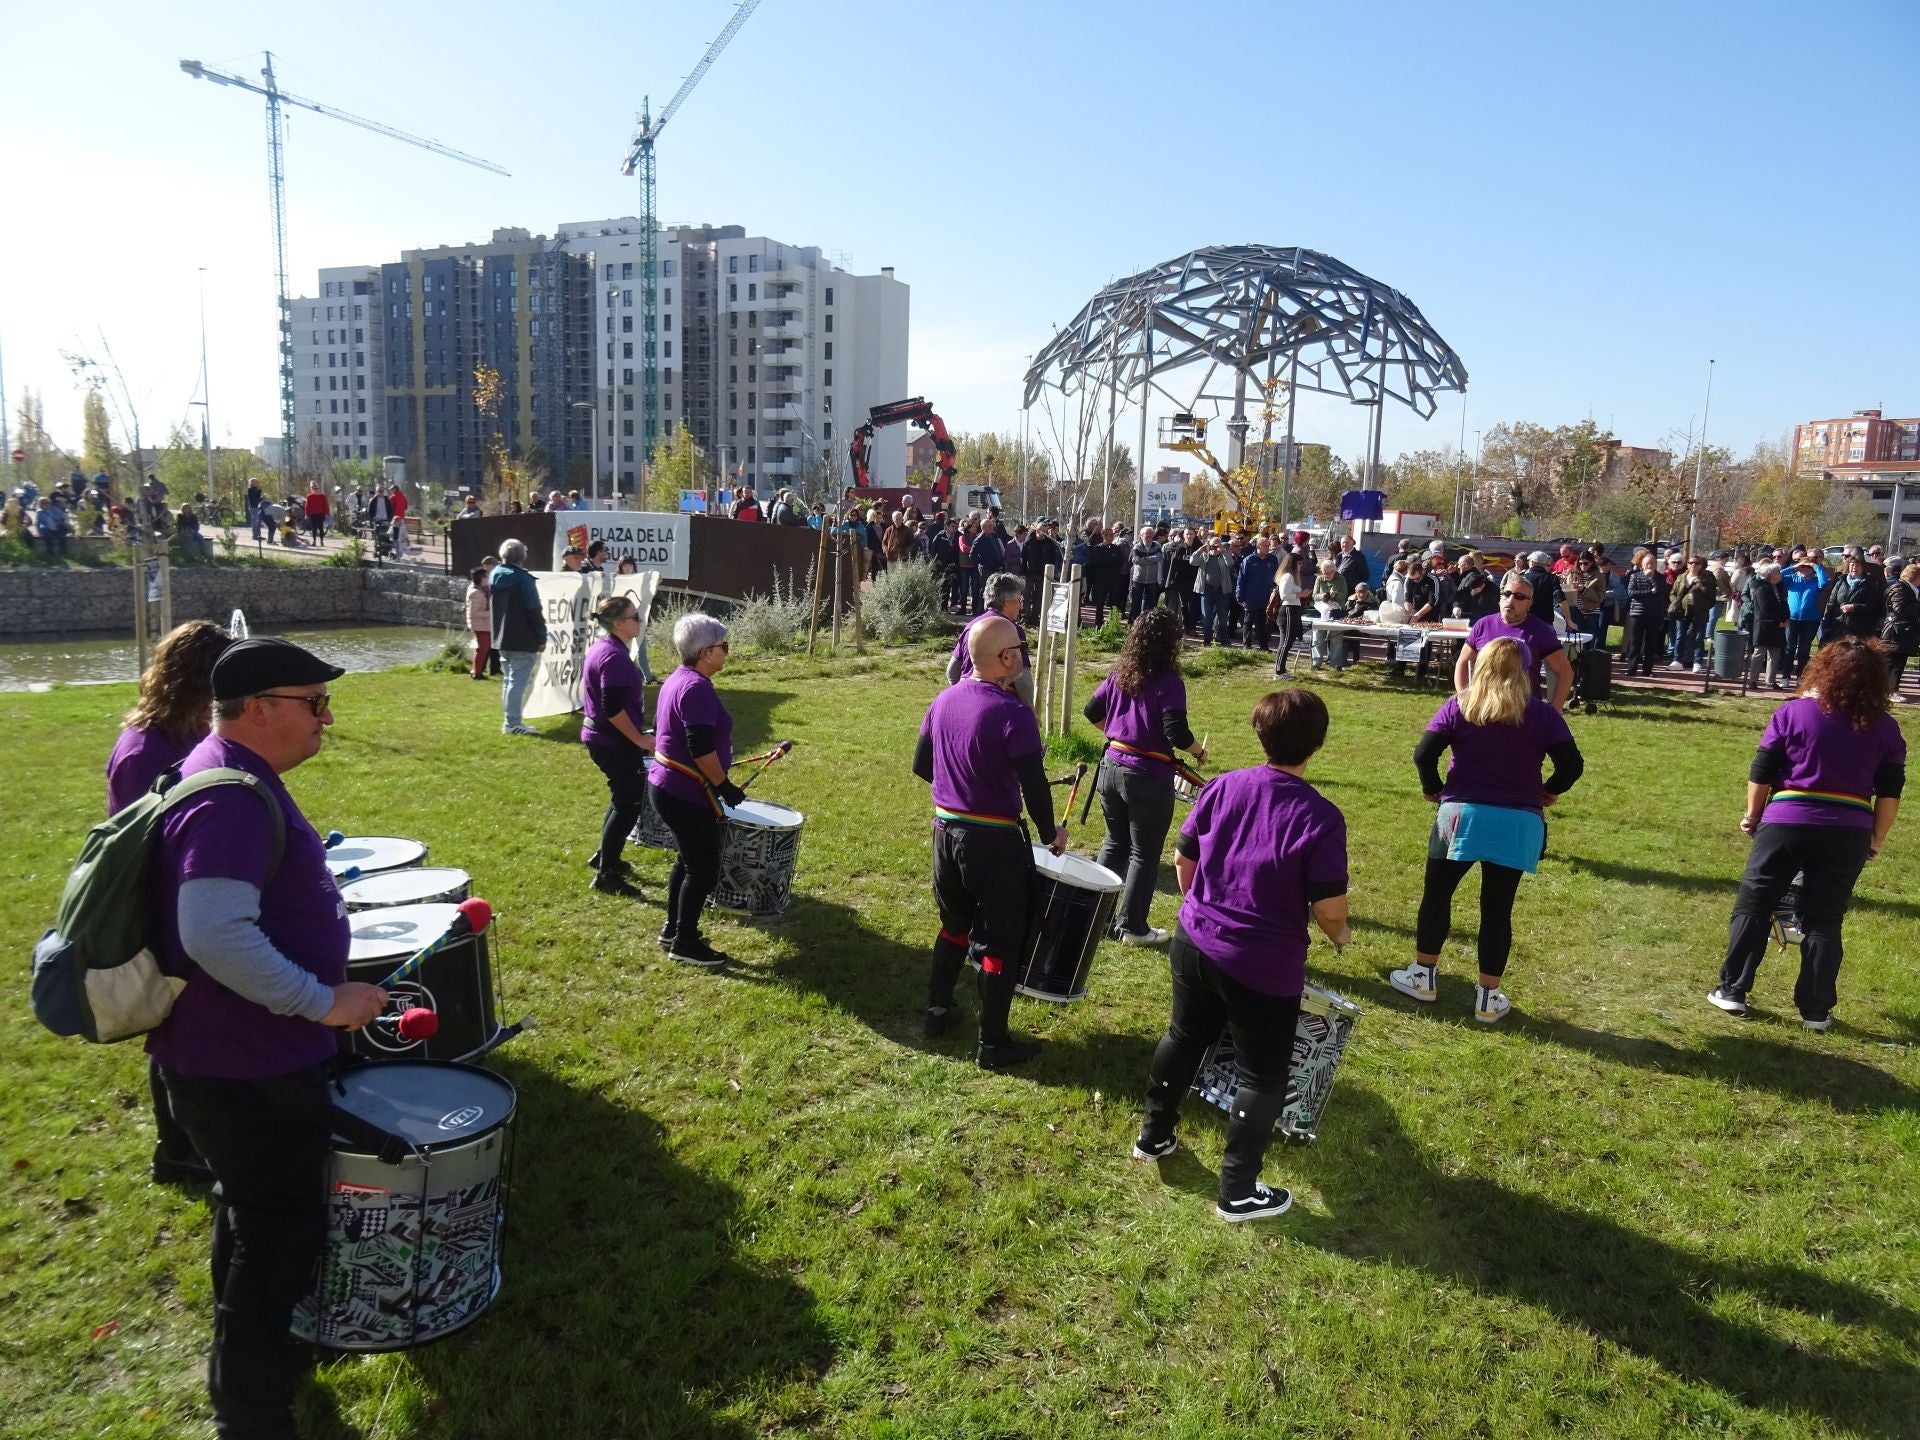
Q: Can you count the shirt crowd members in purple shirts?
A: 11